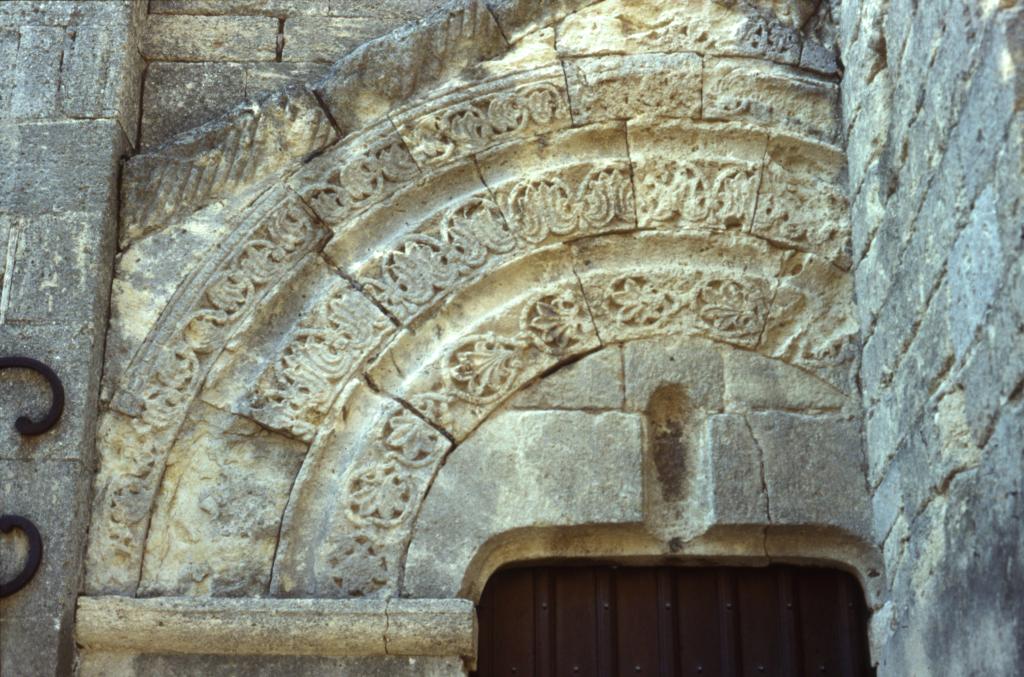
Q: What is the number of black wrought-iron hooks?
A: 2